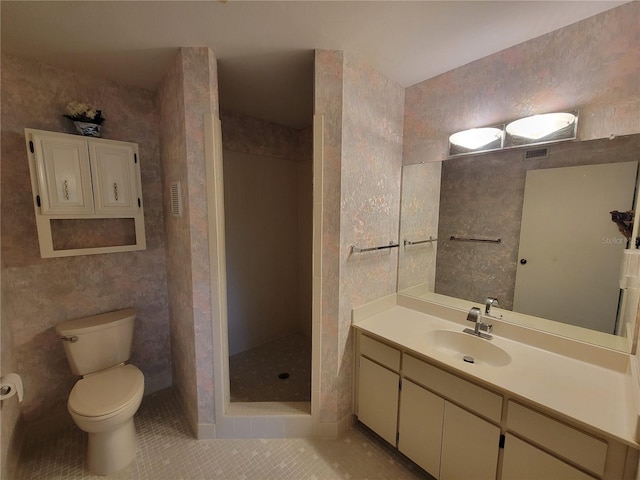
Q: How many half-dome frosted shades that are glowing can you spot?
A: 2